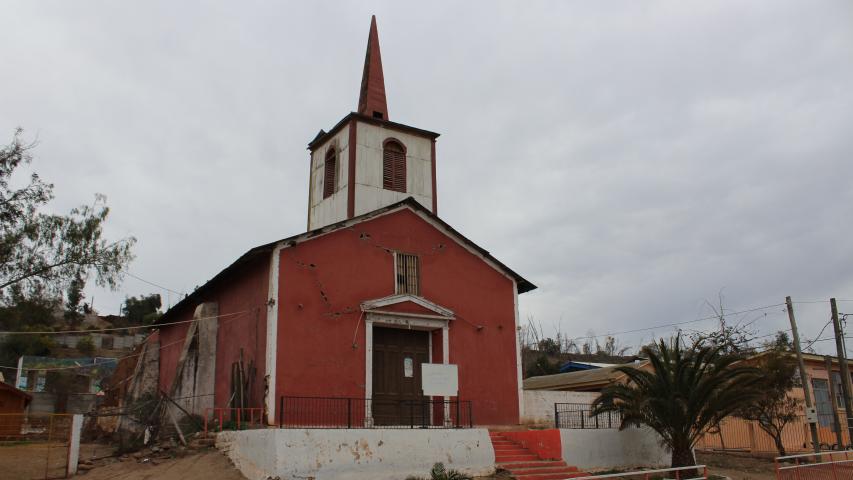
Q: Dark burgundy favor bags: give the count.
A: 0